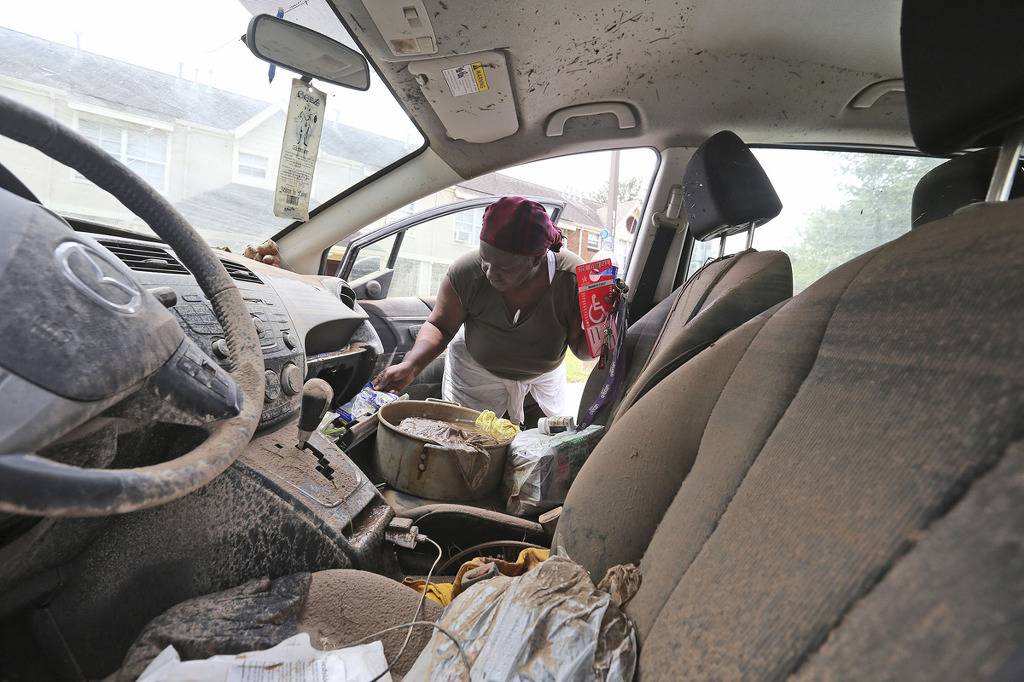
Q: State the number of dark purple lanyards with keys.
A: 1